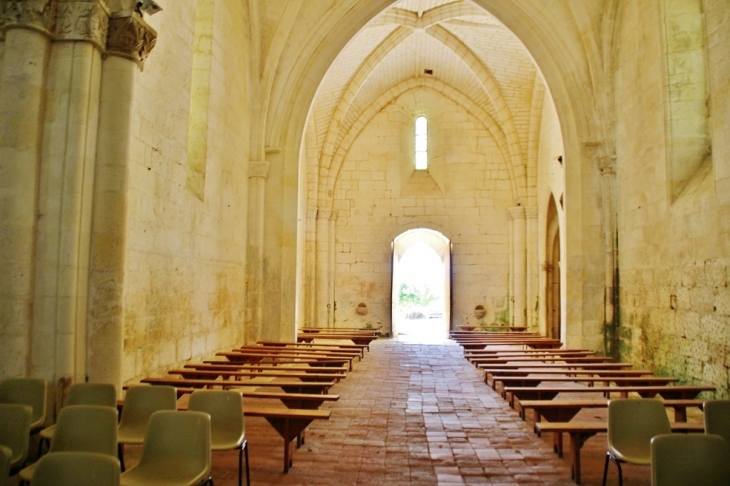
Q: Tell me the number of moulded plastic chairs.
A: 12